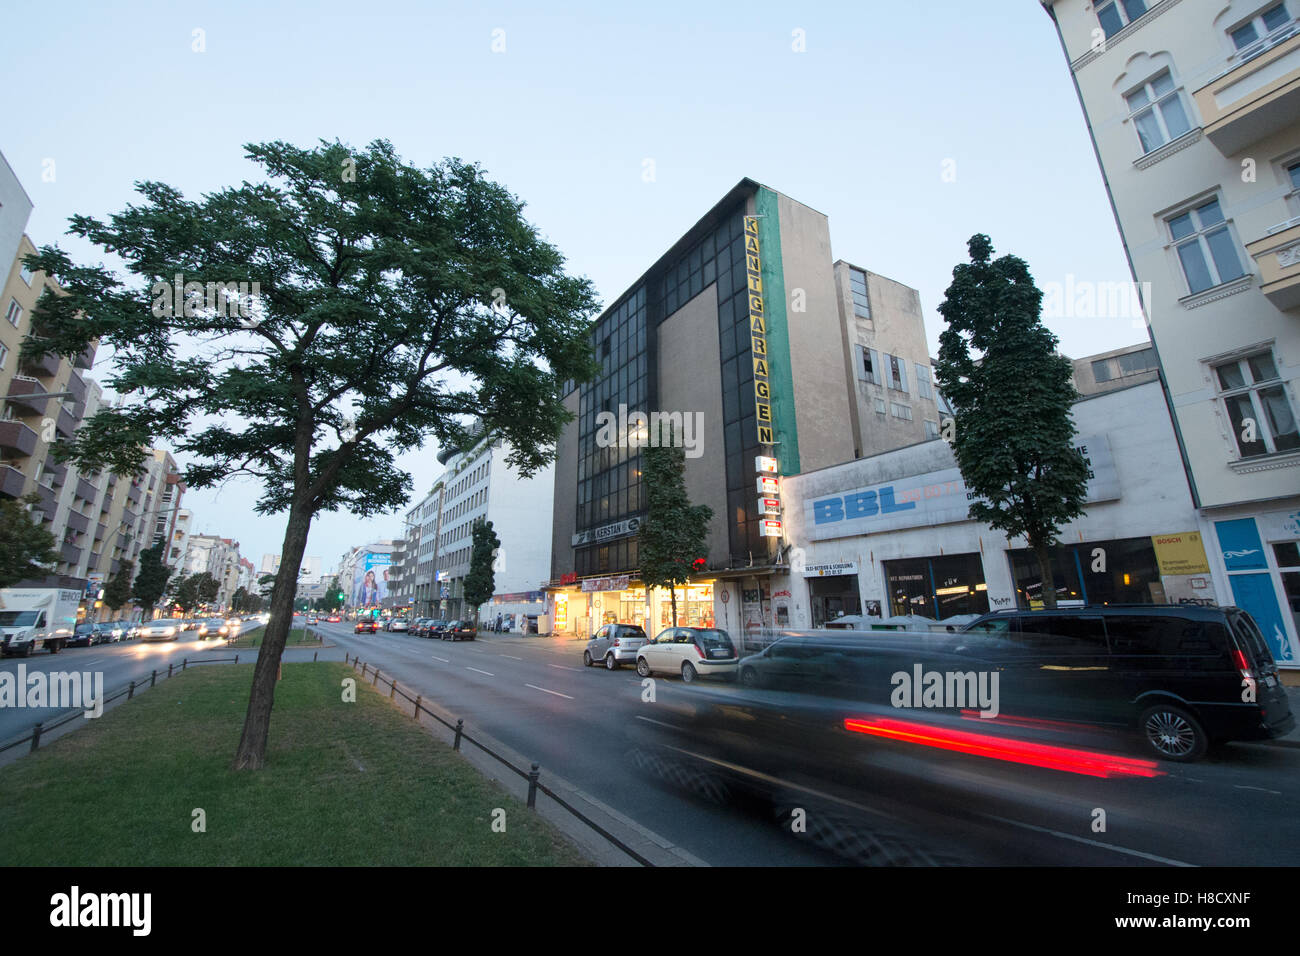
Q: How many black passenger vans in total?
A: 1